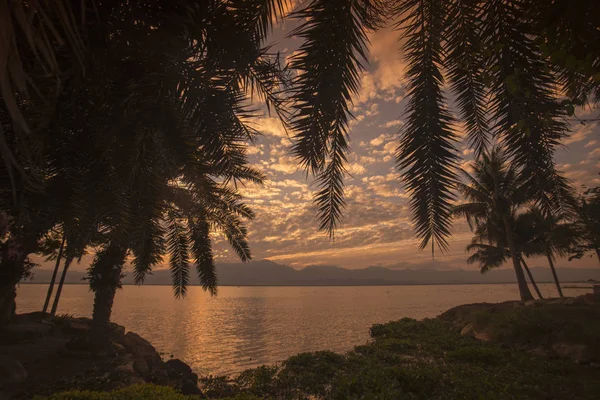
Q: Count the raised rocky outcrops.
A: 2